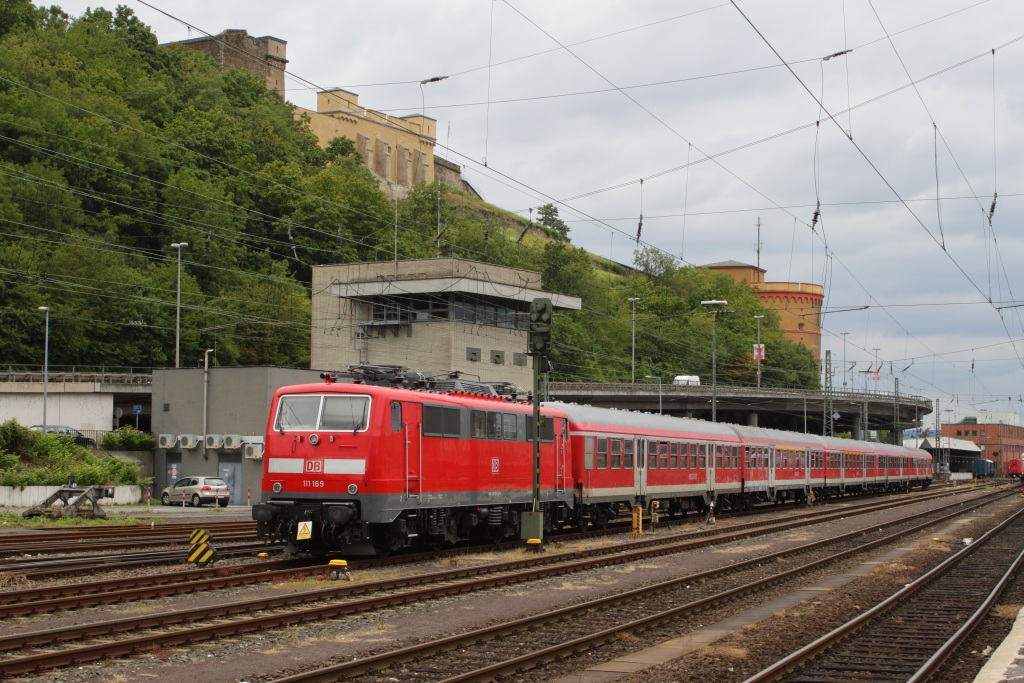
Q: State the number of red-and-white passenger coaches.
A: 5